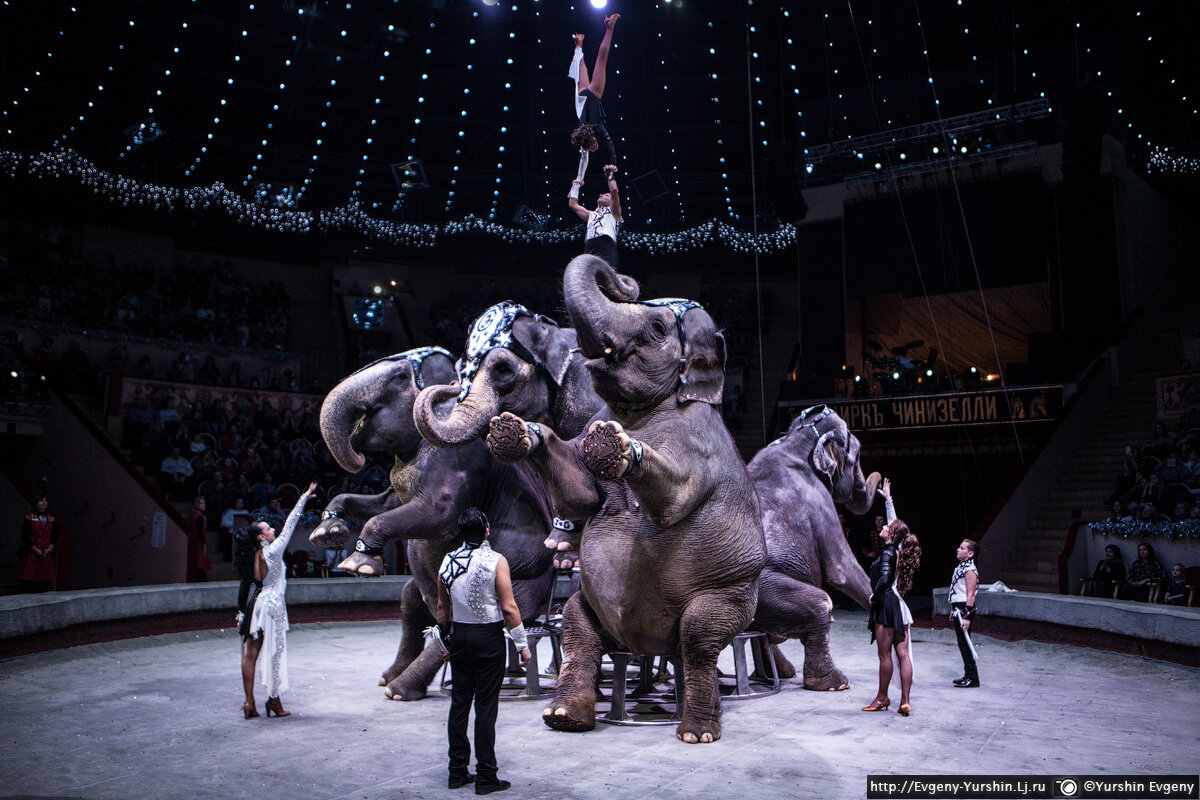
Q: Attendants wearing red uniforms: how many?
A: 2